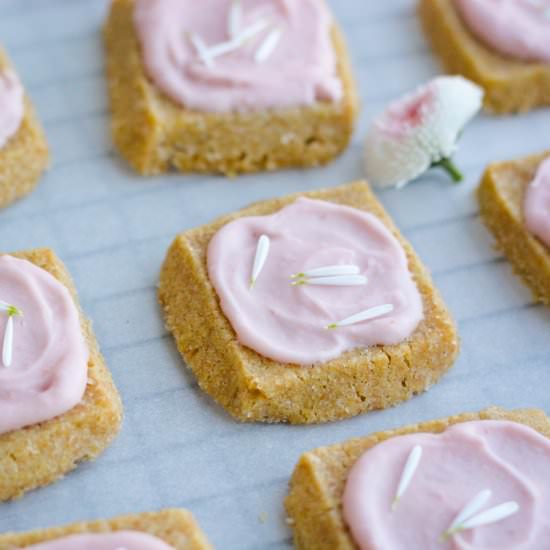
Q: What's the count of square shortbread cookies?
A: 8